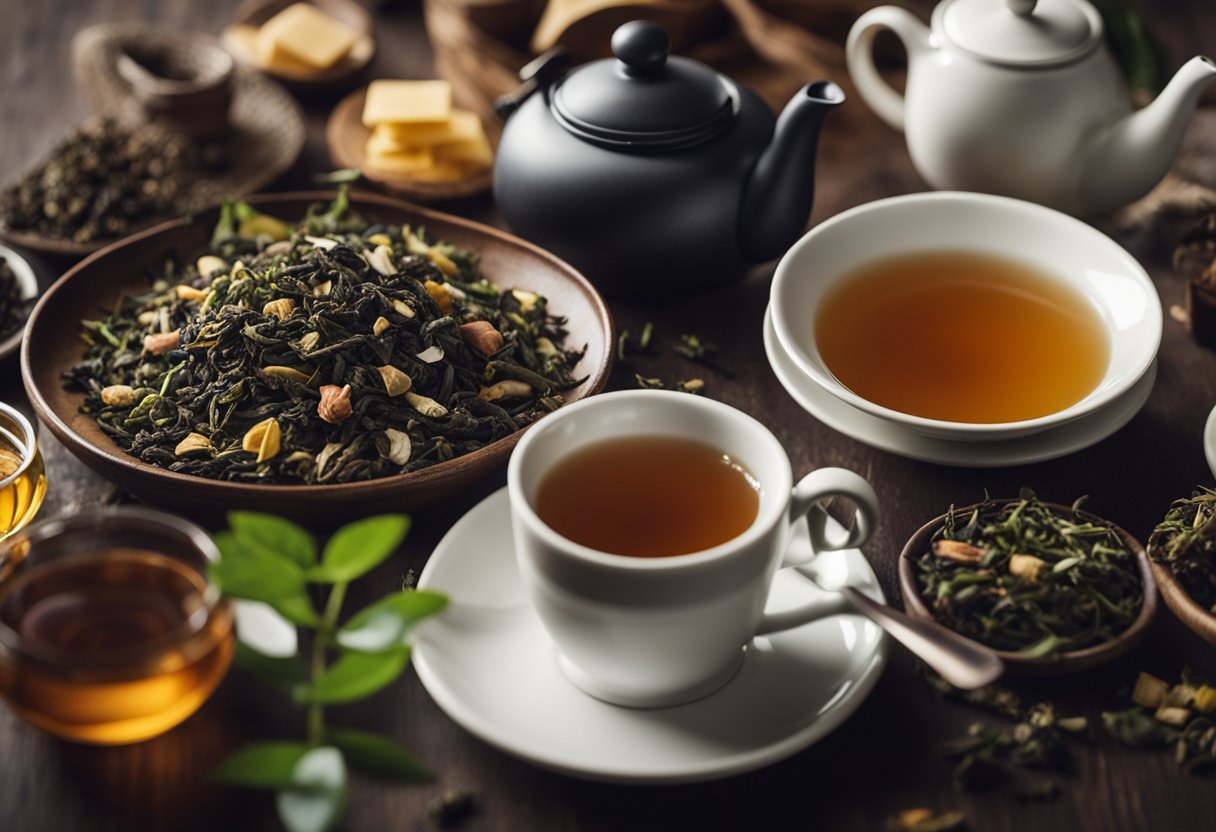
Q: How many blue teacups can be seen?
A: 0